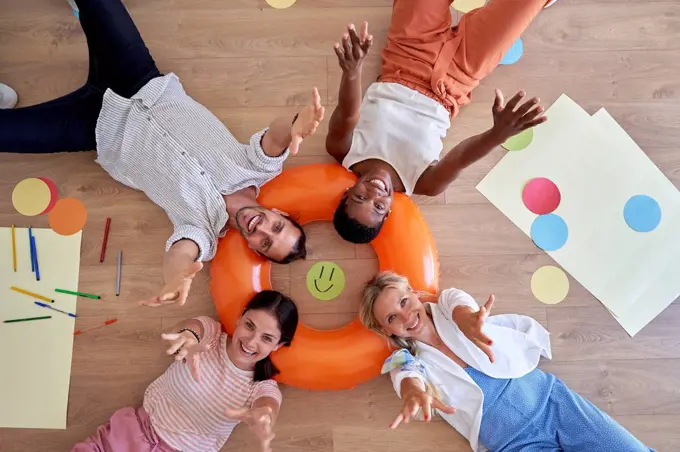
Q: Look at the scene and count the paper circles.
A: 12